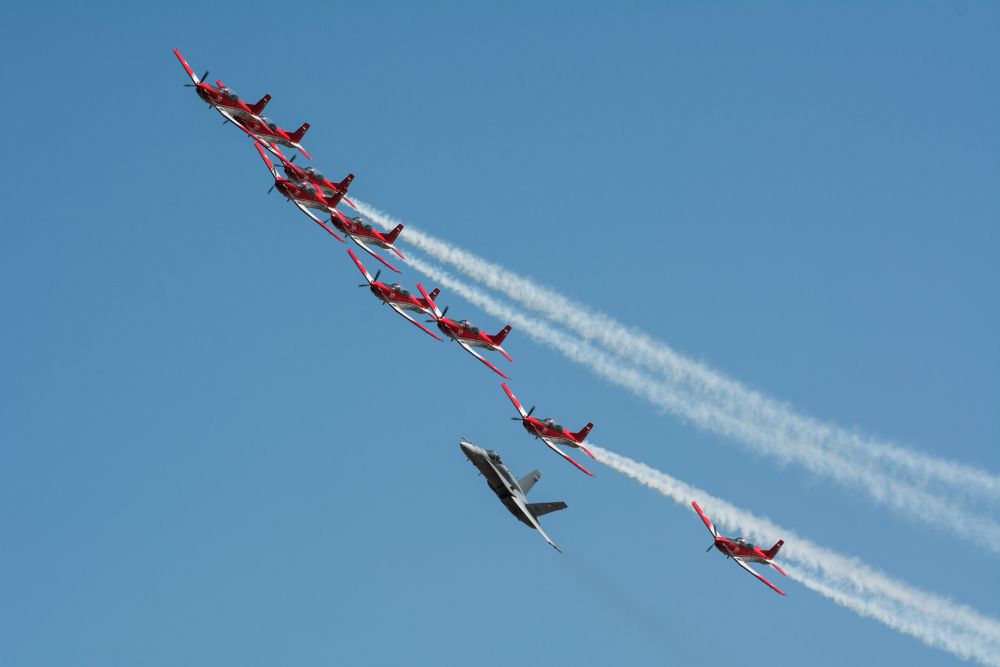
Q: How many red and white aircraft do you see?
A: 9